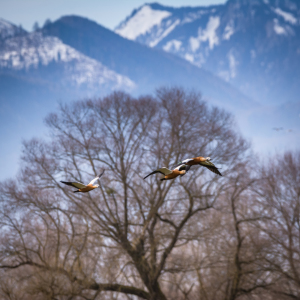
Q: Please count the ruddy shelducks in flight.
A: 3